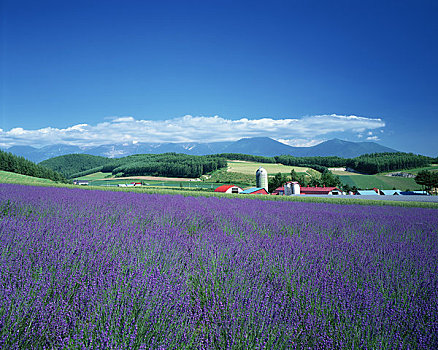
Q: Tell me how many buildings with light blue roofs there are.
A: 4